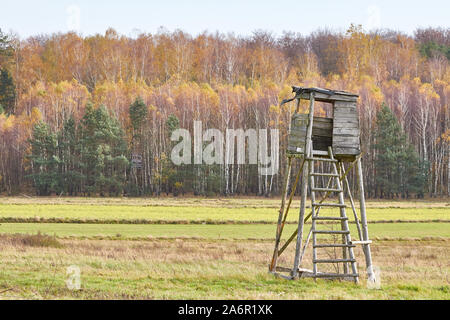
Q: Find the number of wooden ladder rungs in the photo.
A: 9